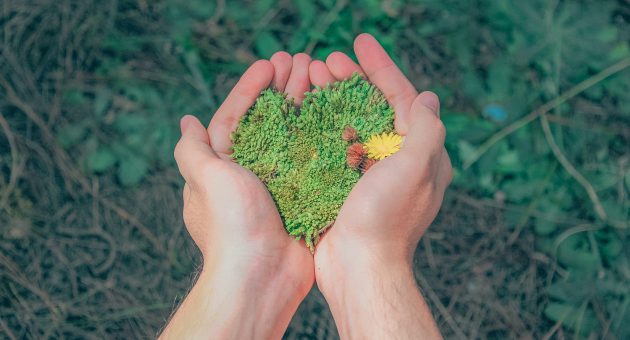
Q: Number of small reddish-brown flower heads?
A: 3